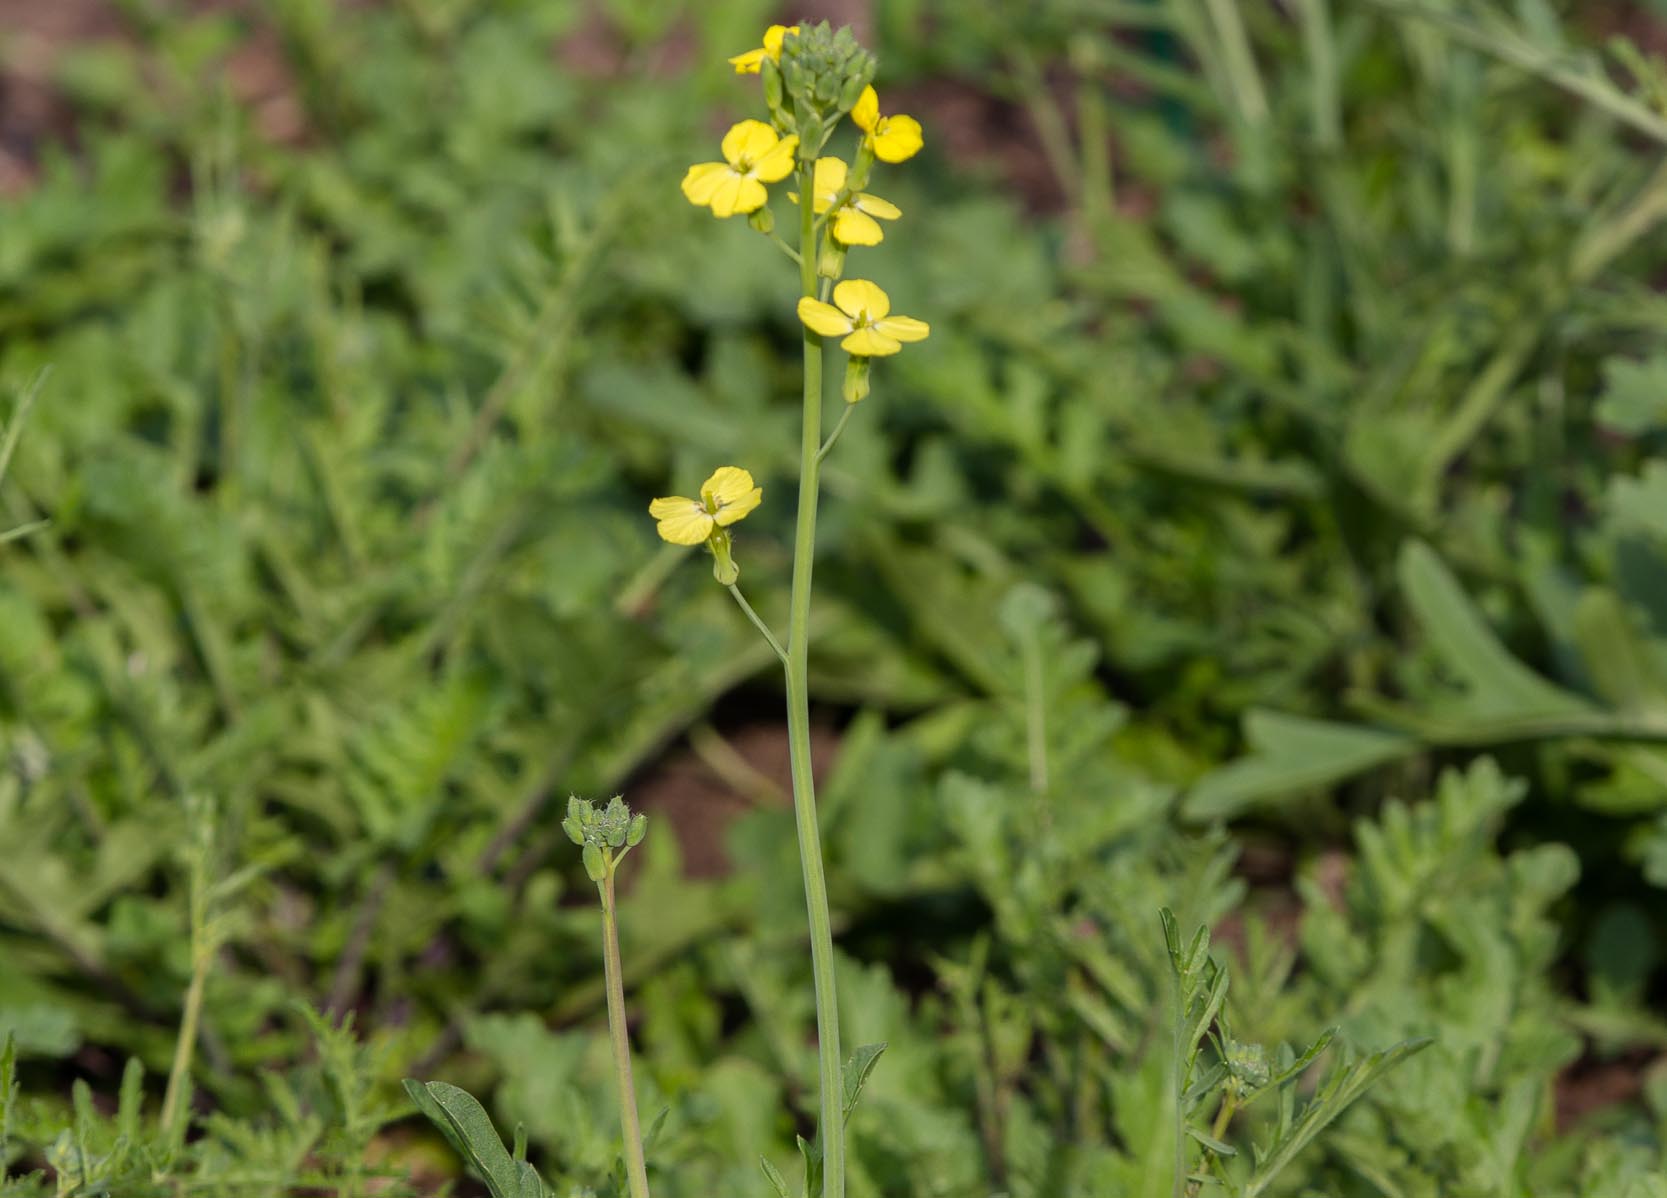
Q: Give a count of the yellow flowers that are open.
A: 6